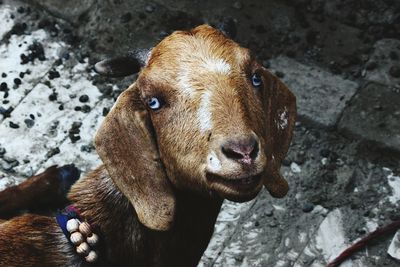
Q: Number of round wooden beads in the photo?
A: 6